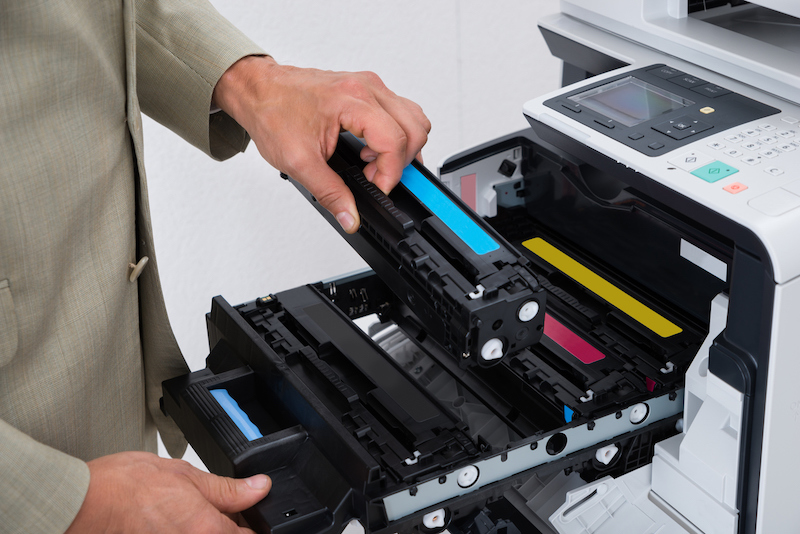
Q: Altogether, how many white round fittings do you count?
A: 6